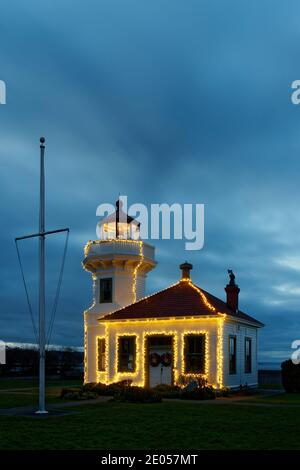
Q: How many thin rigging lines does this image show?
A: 2